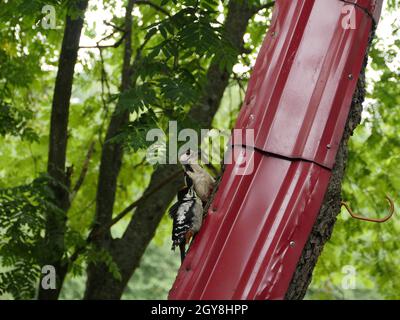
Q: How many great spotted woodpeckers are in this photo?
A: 2